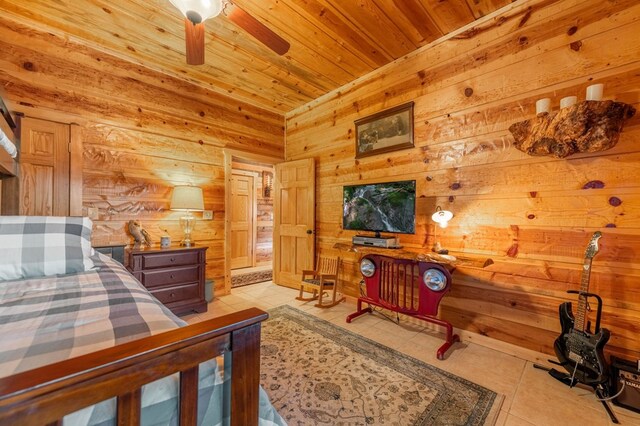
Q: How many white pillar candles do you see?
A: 3